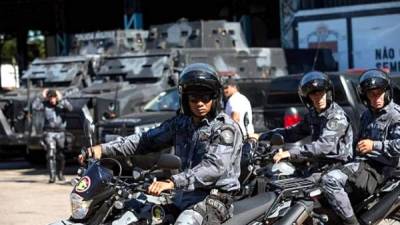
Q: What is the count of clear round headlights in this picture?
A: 1